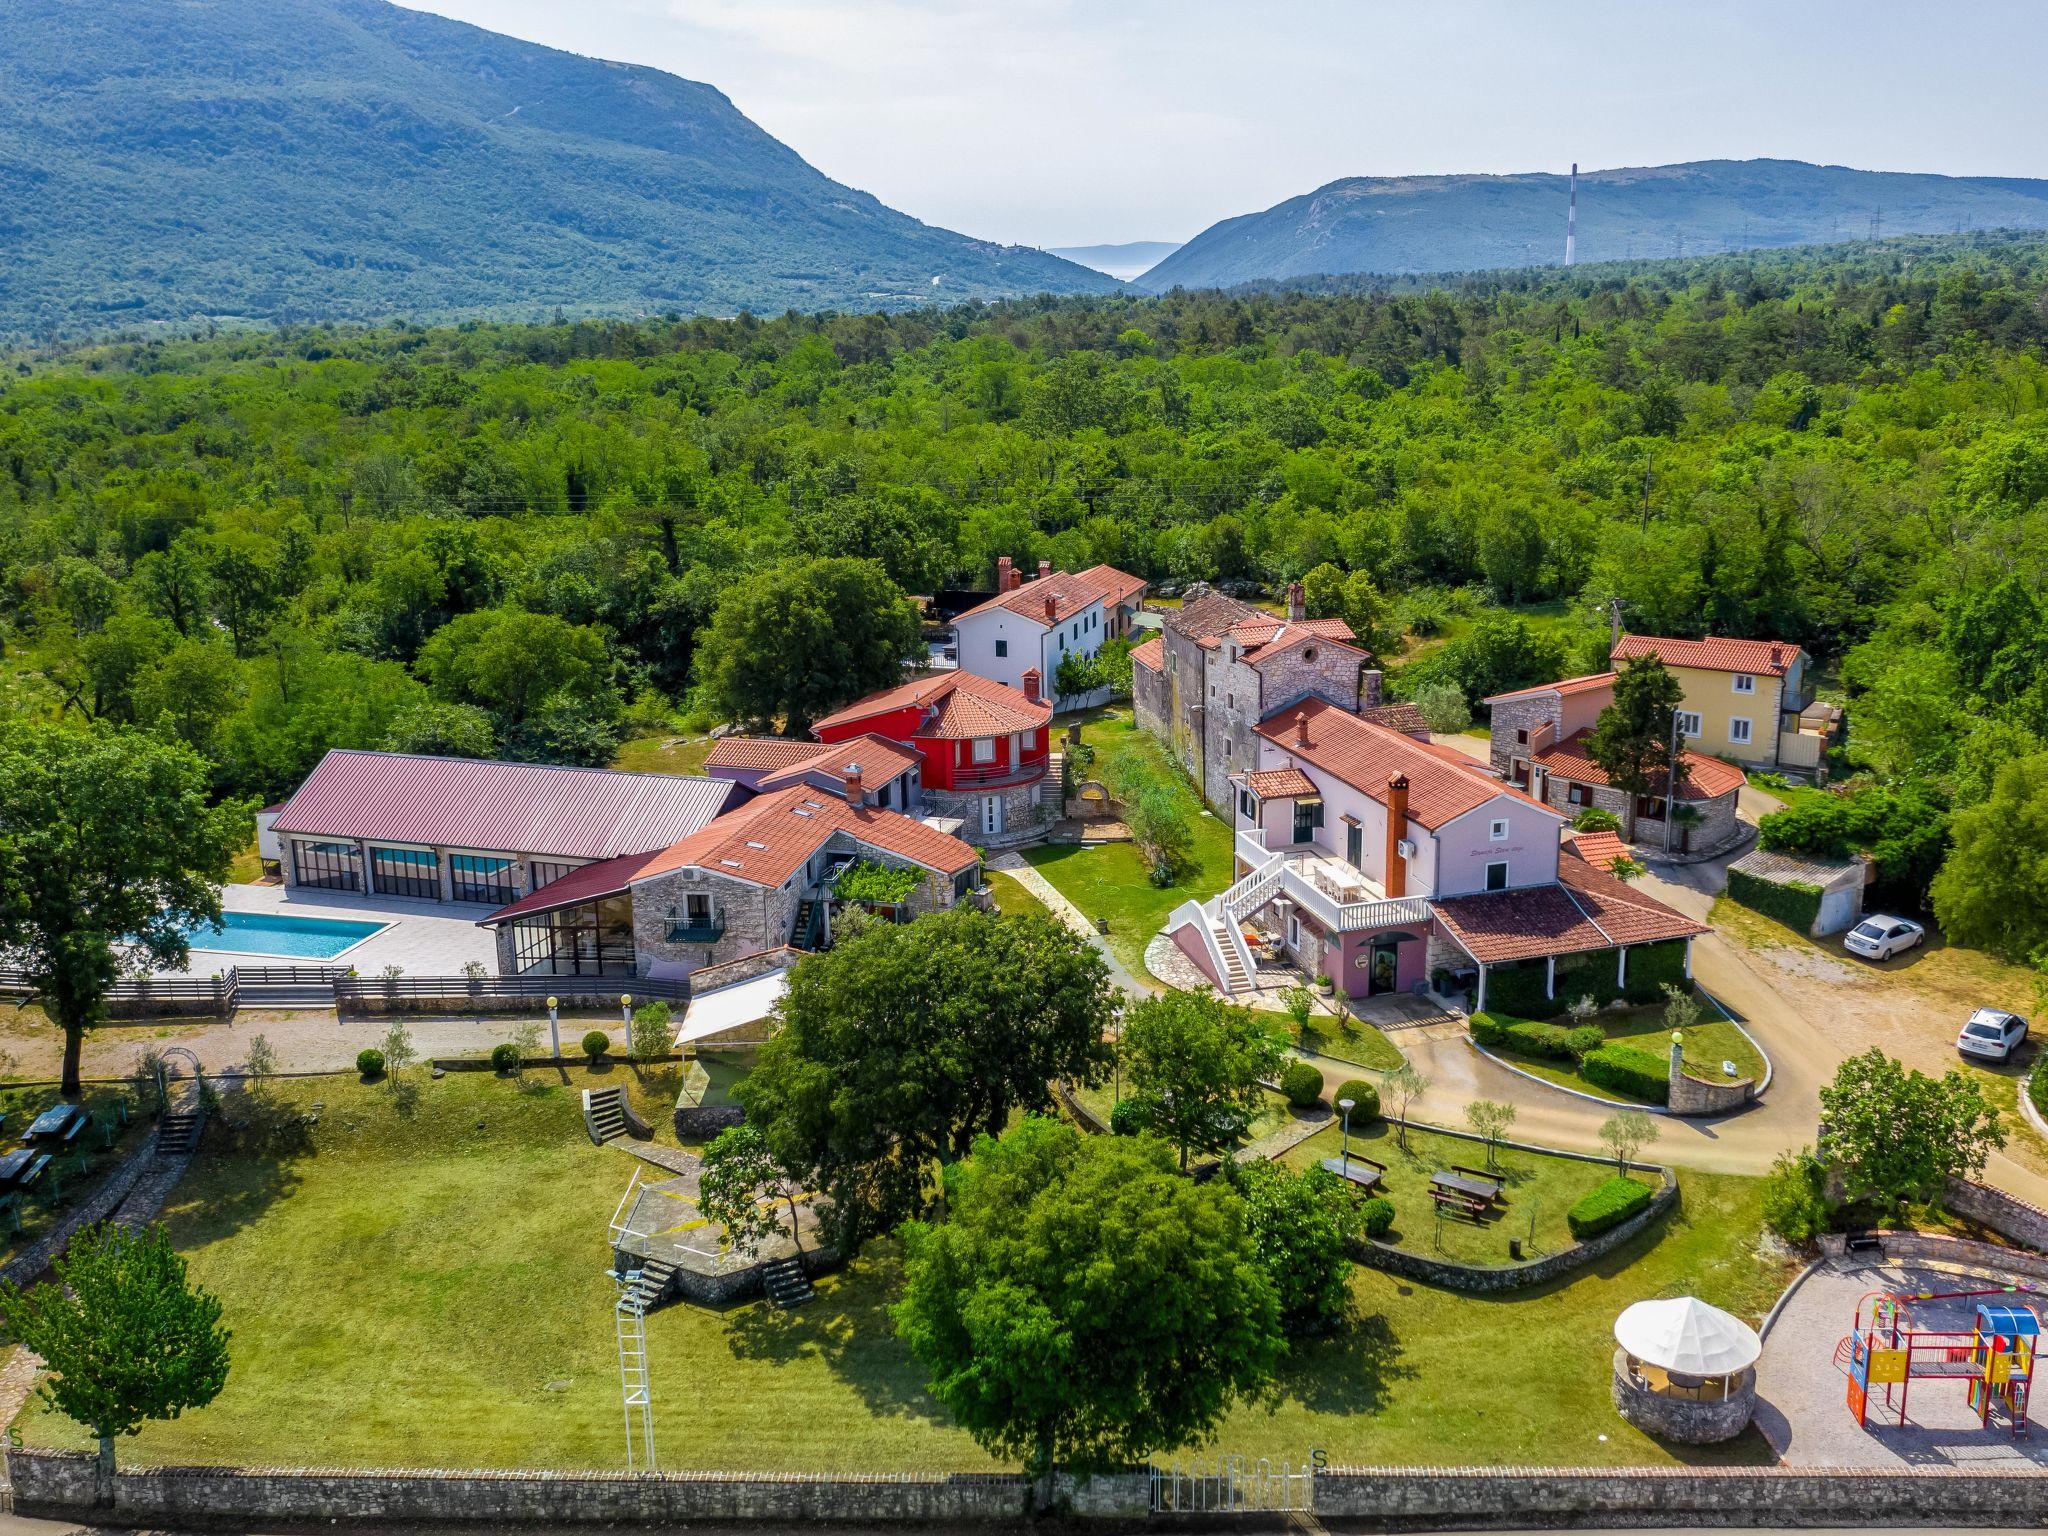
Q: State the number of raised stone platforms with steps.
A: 1